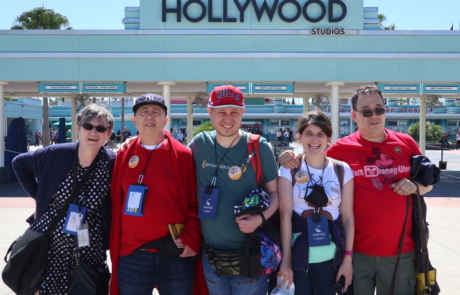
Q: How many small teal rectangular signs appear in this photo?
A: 6